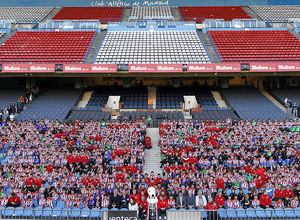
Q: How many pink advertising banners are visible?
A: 10